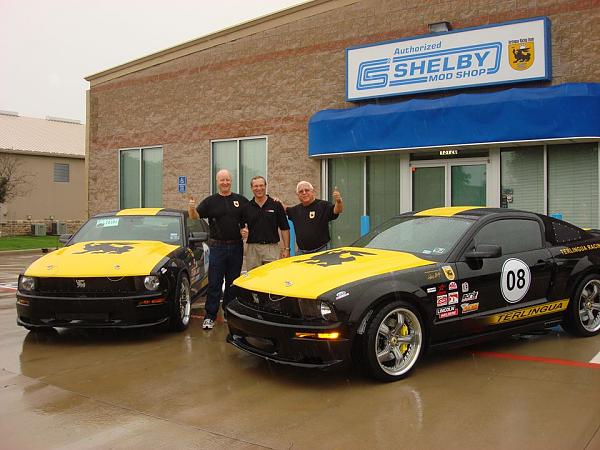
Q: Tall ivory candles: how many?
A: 0